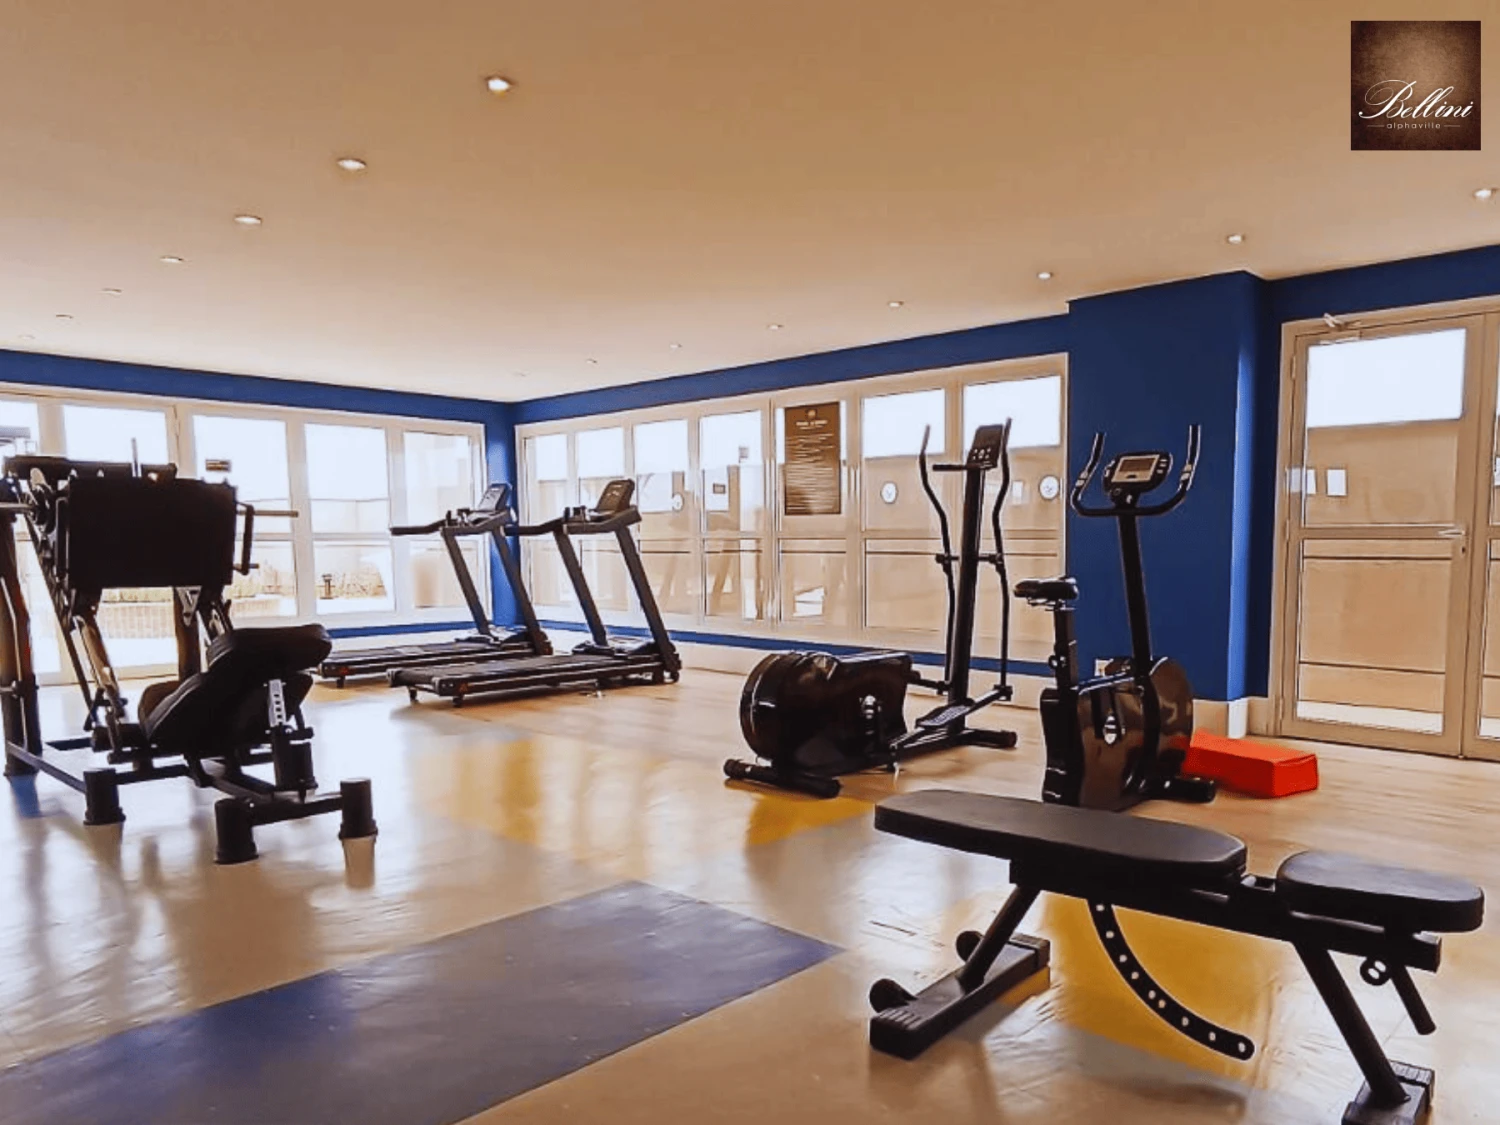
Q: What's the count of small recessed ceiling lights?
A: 15